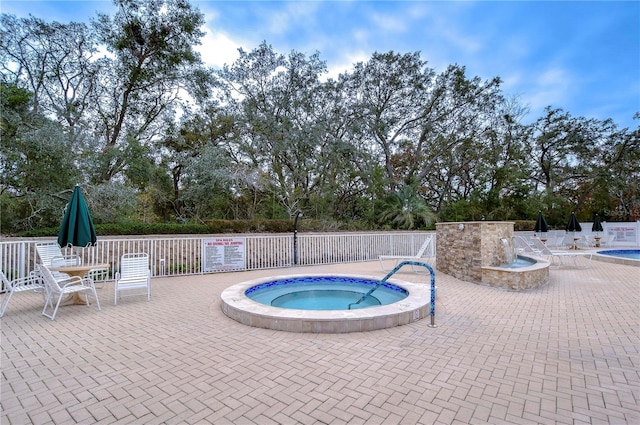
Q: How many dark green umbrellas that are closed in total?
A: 4